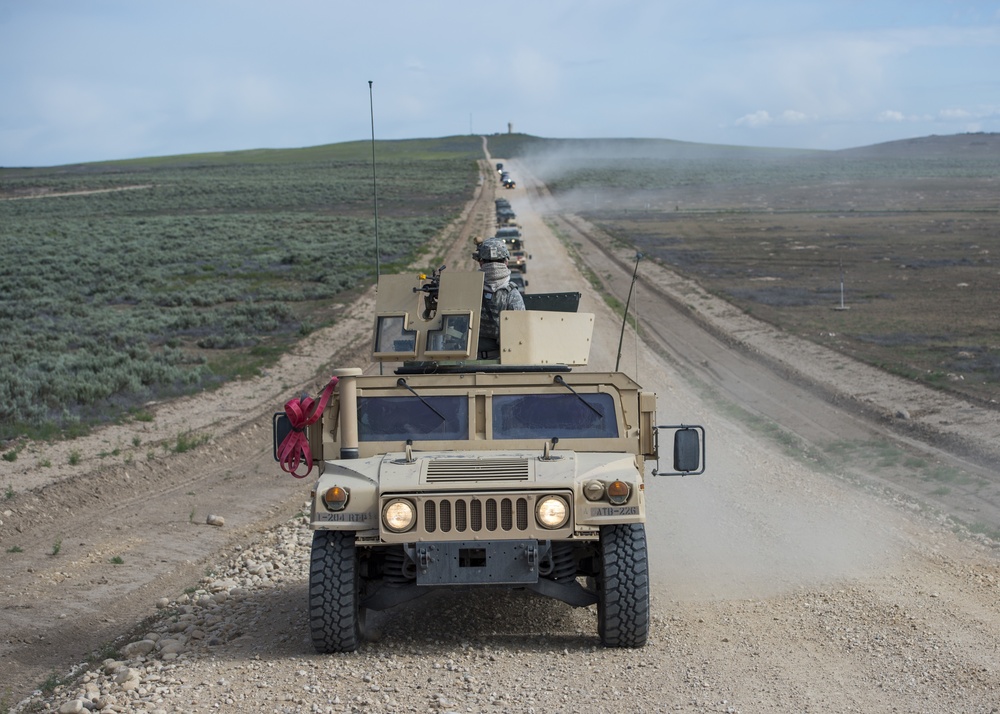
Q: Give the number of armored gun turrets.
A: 1